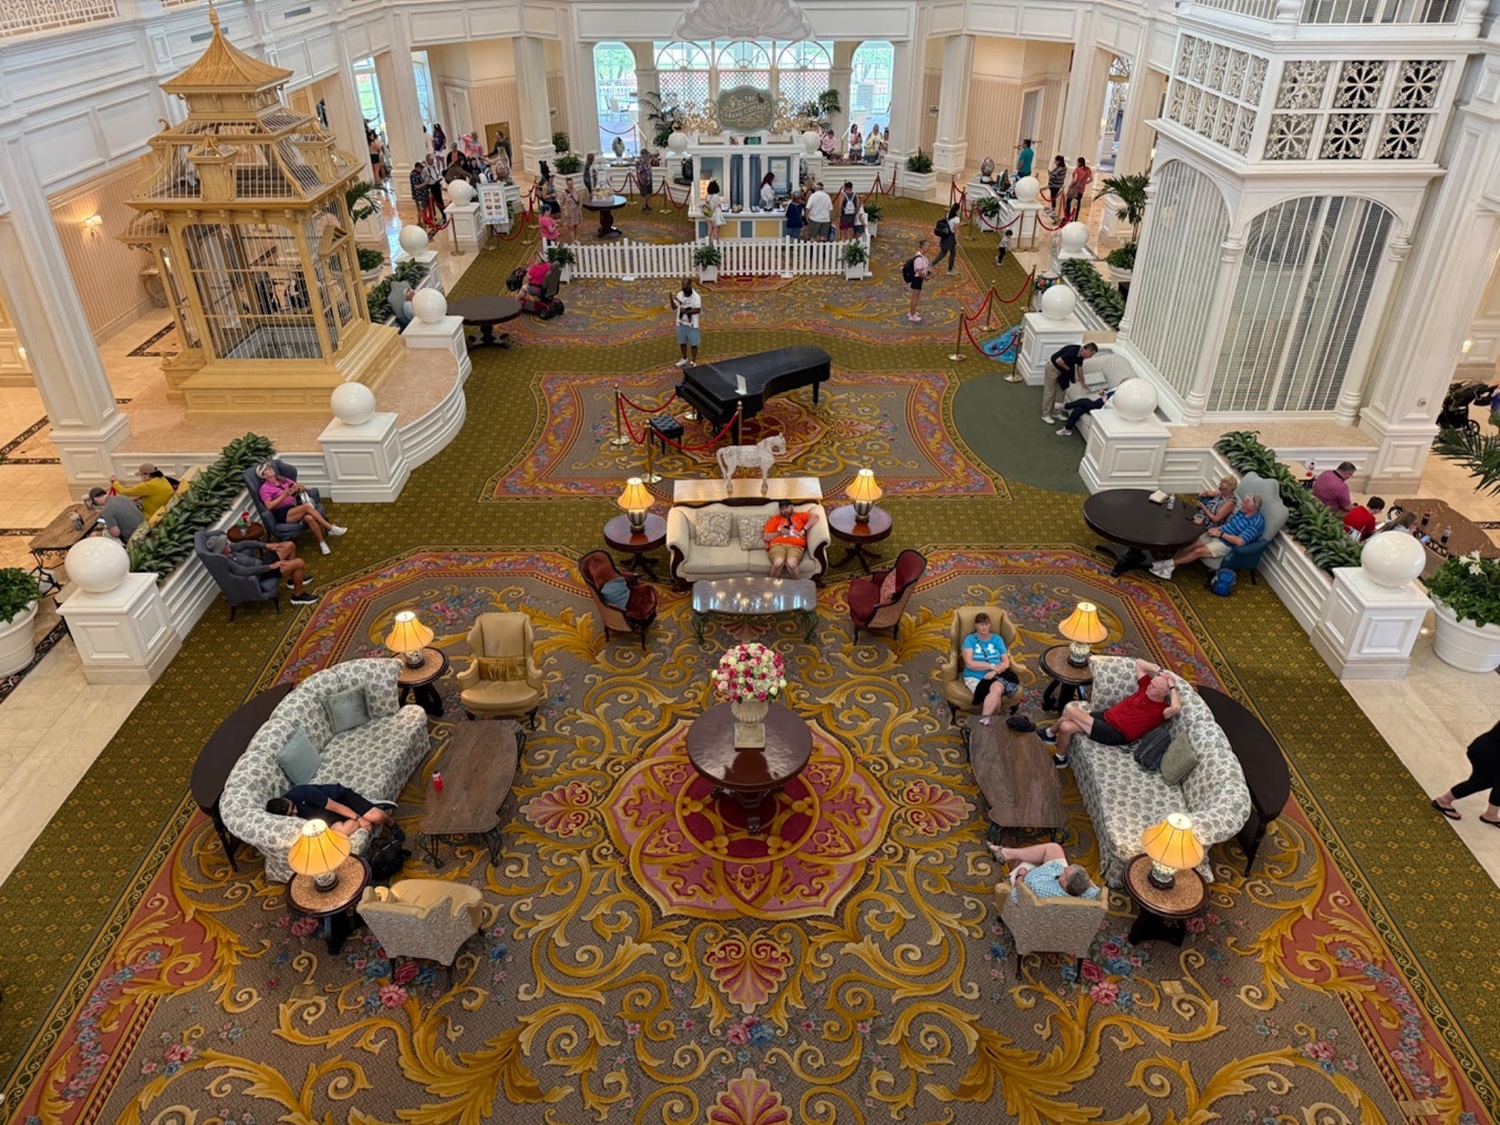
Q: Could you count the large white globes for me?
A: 12